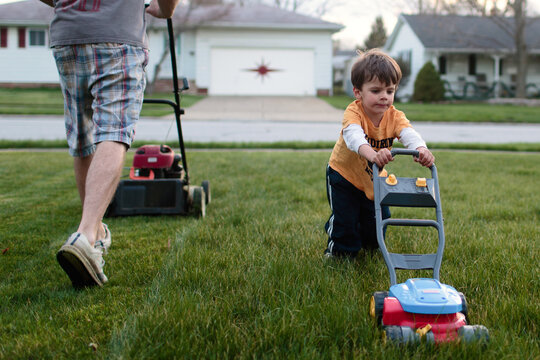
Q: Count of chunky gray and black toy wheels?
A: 4